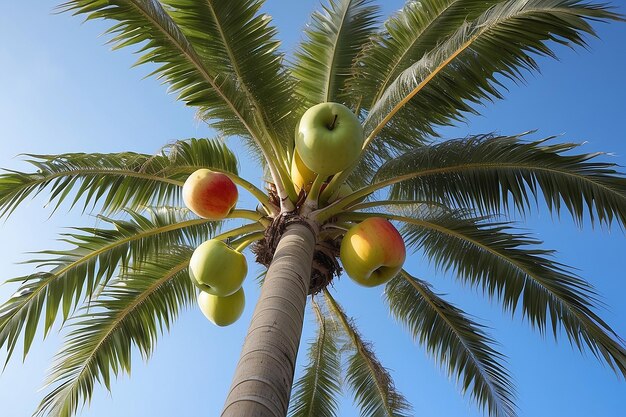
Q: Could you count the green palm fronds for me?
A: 13